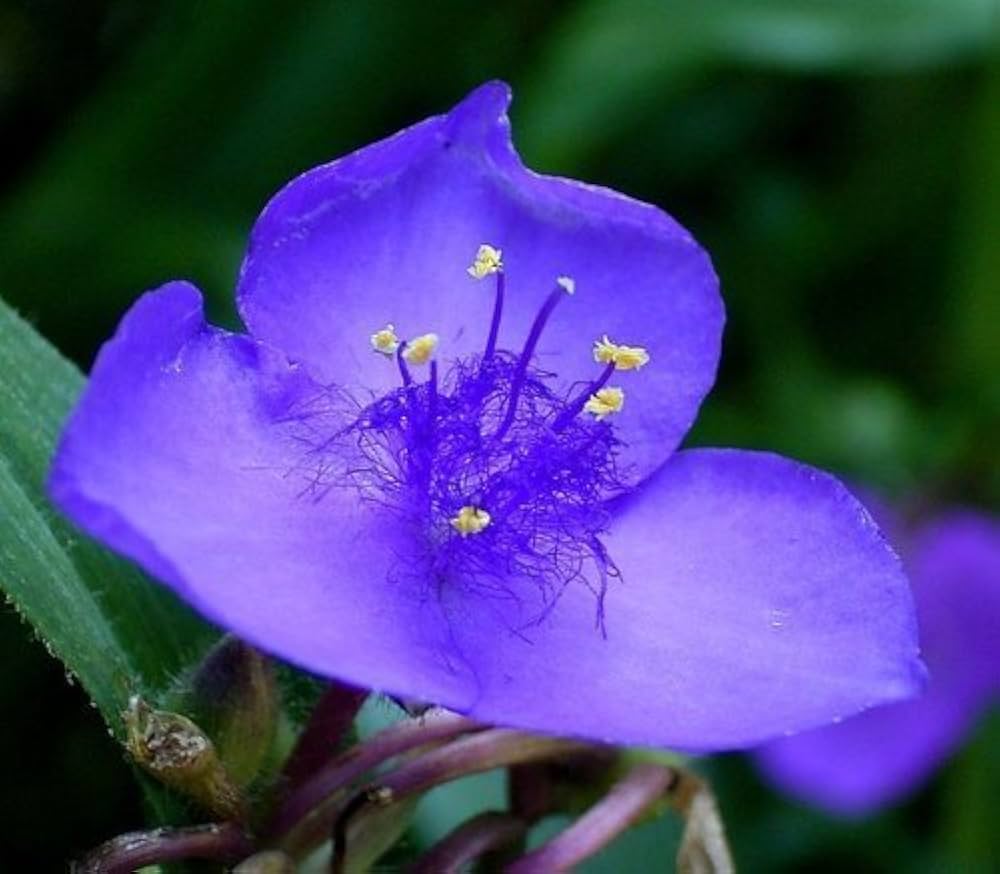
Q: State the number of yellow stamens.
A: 6